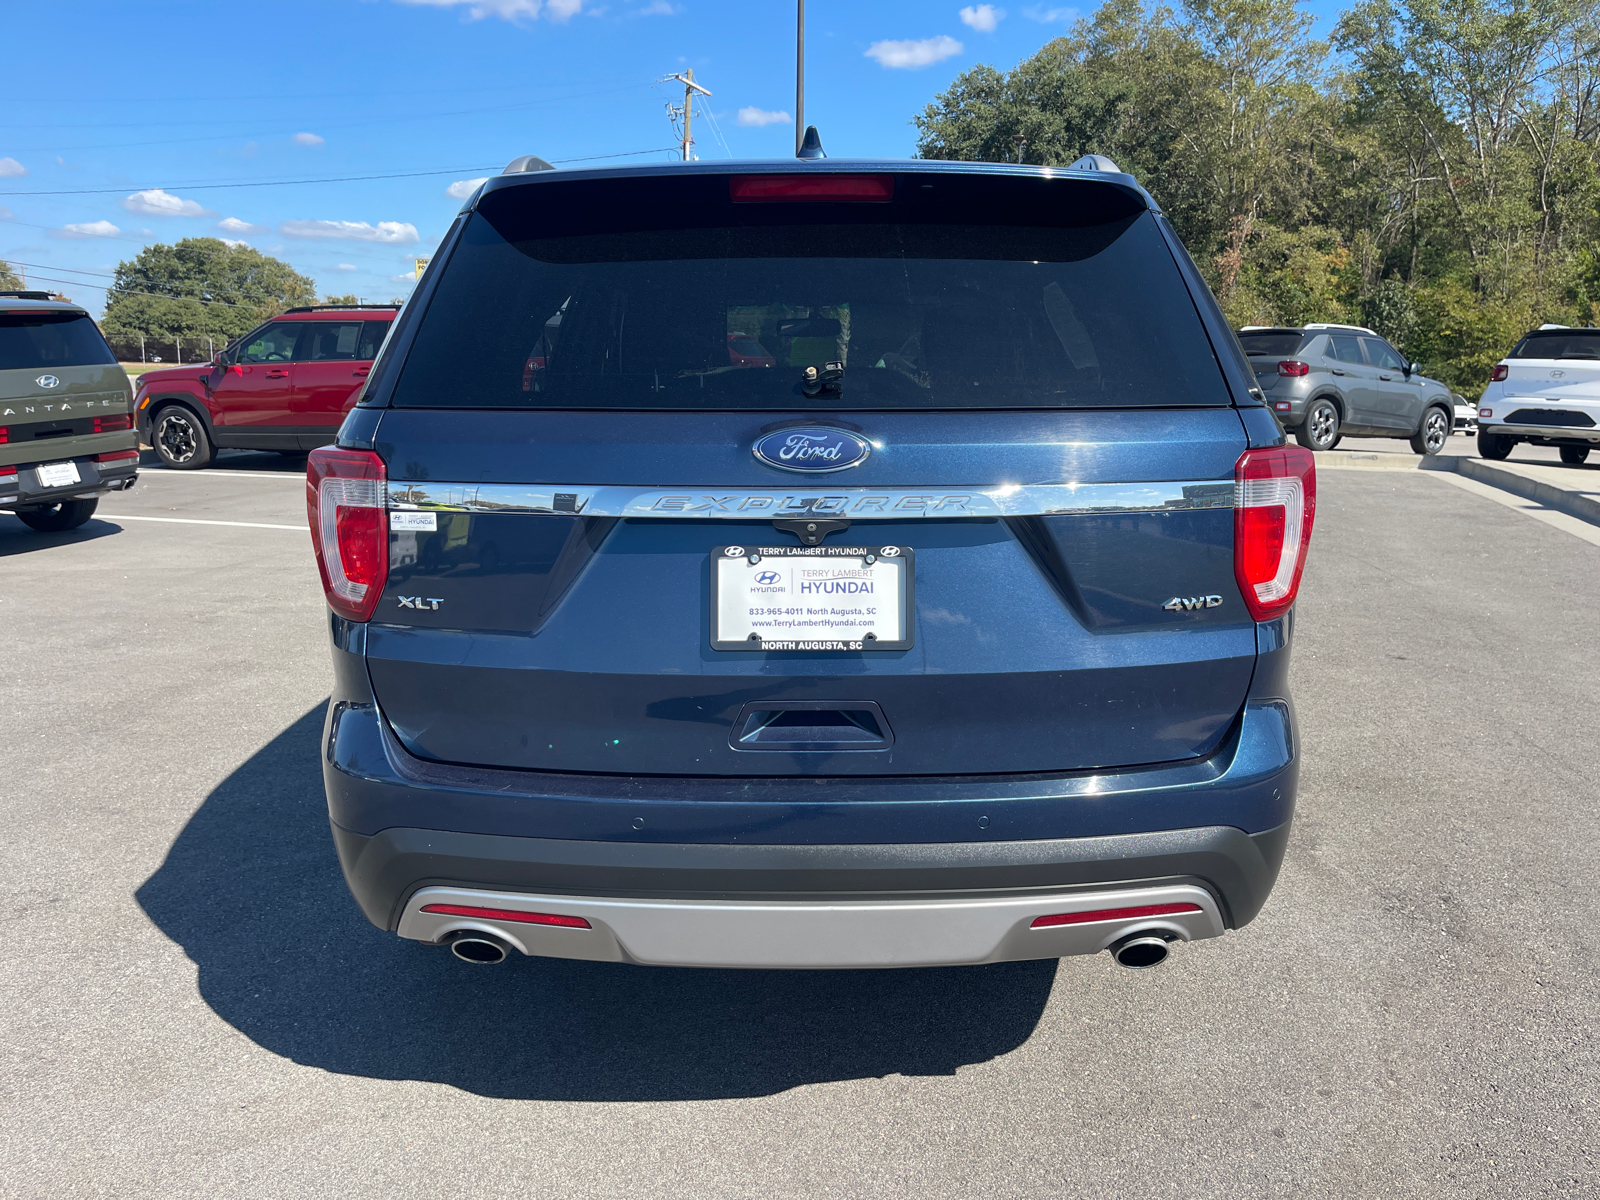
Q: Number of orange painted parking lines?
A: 0